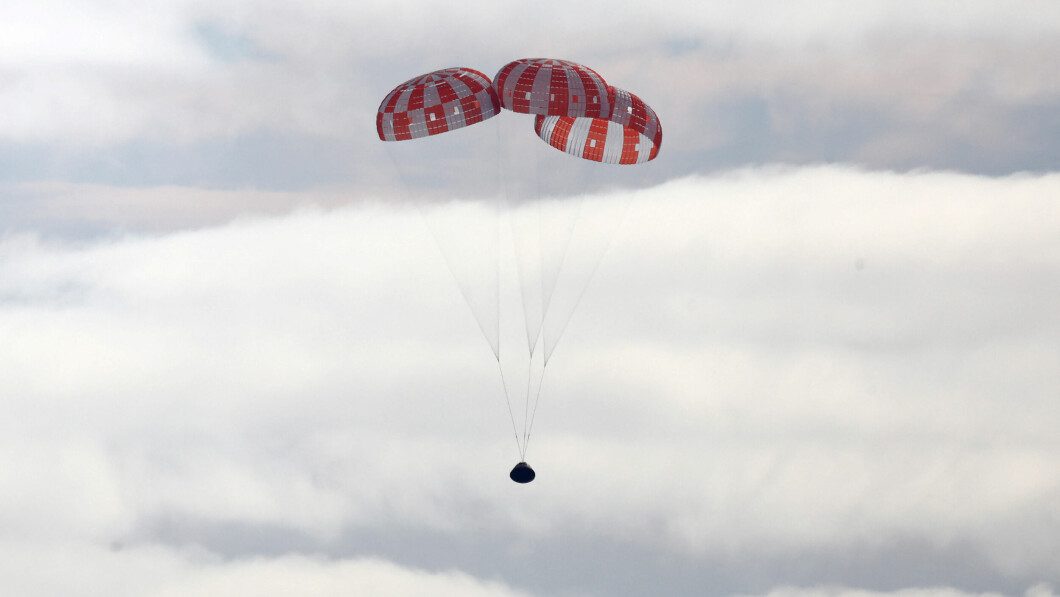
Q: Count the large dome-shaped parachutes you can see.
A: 3